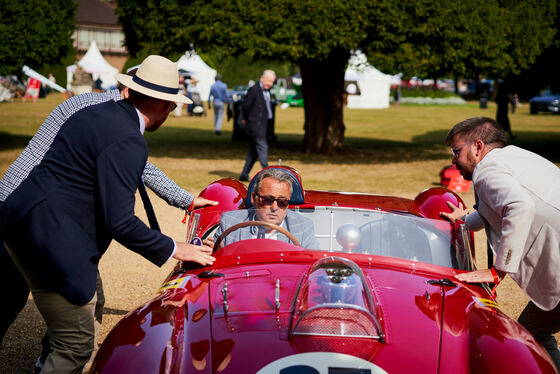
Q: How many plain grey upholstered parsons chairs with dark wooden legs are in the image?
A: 0